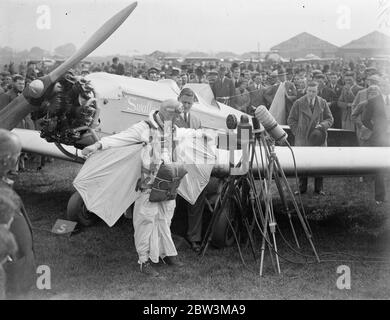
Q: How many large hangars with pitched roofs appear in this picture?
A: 2